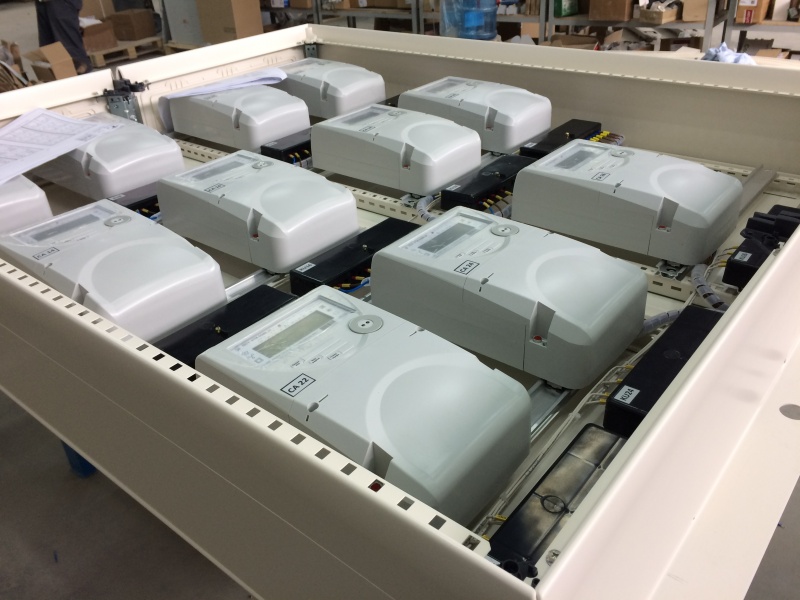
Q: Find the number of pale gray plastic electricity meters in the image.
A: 11